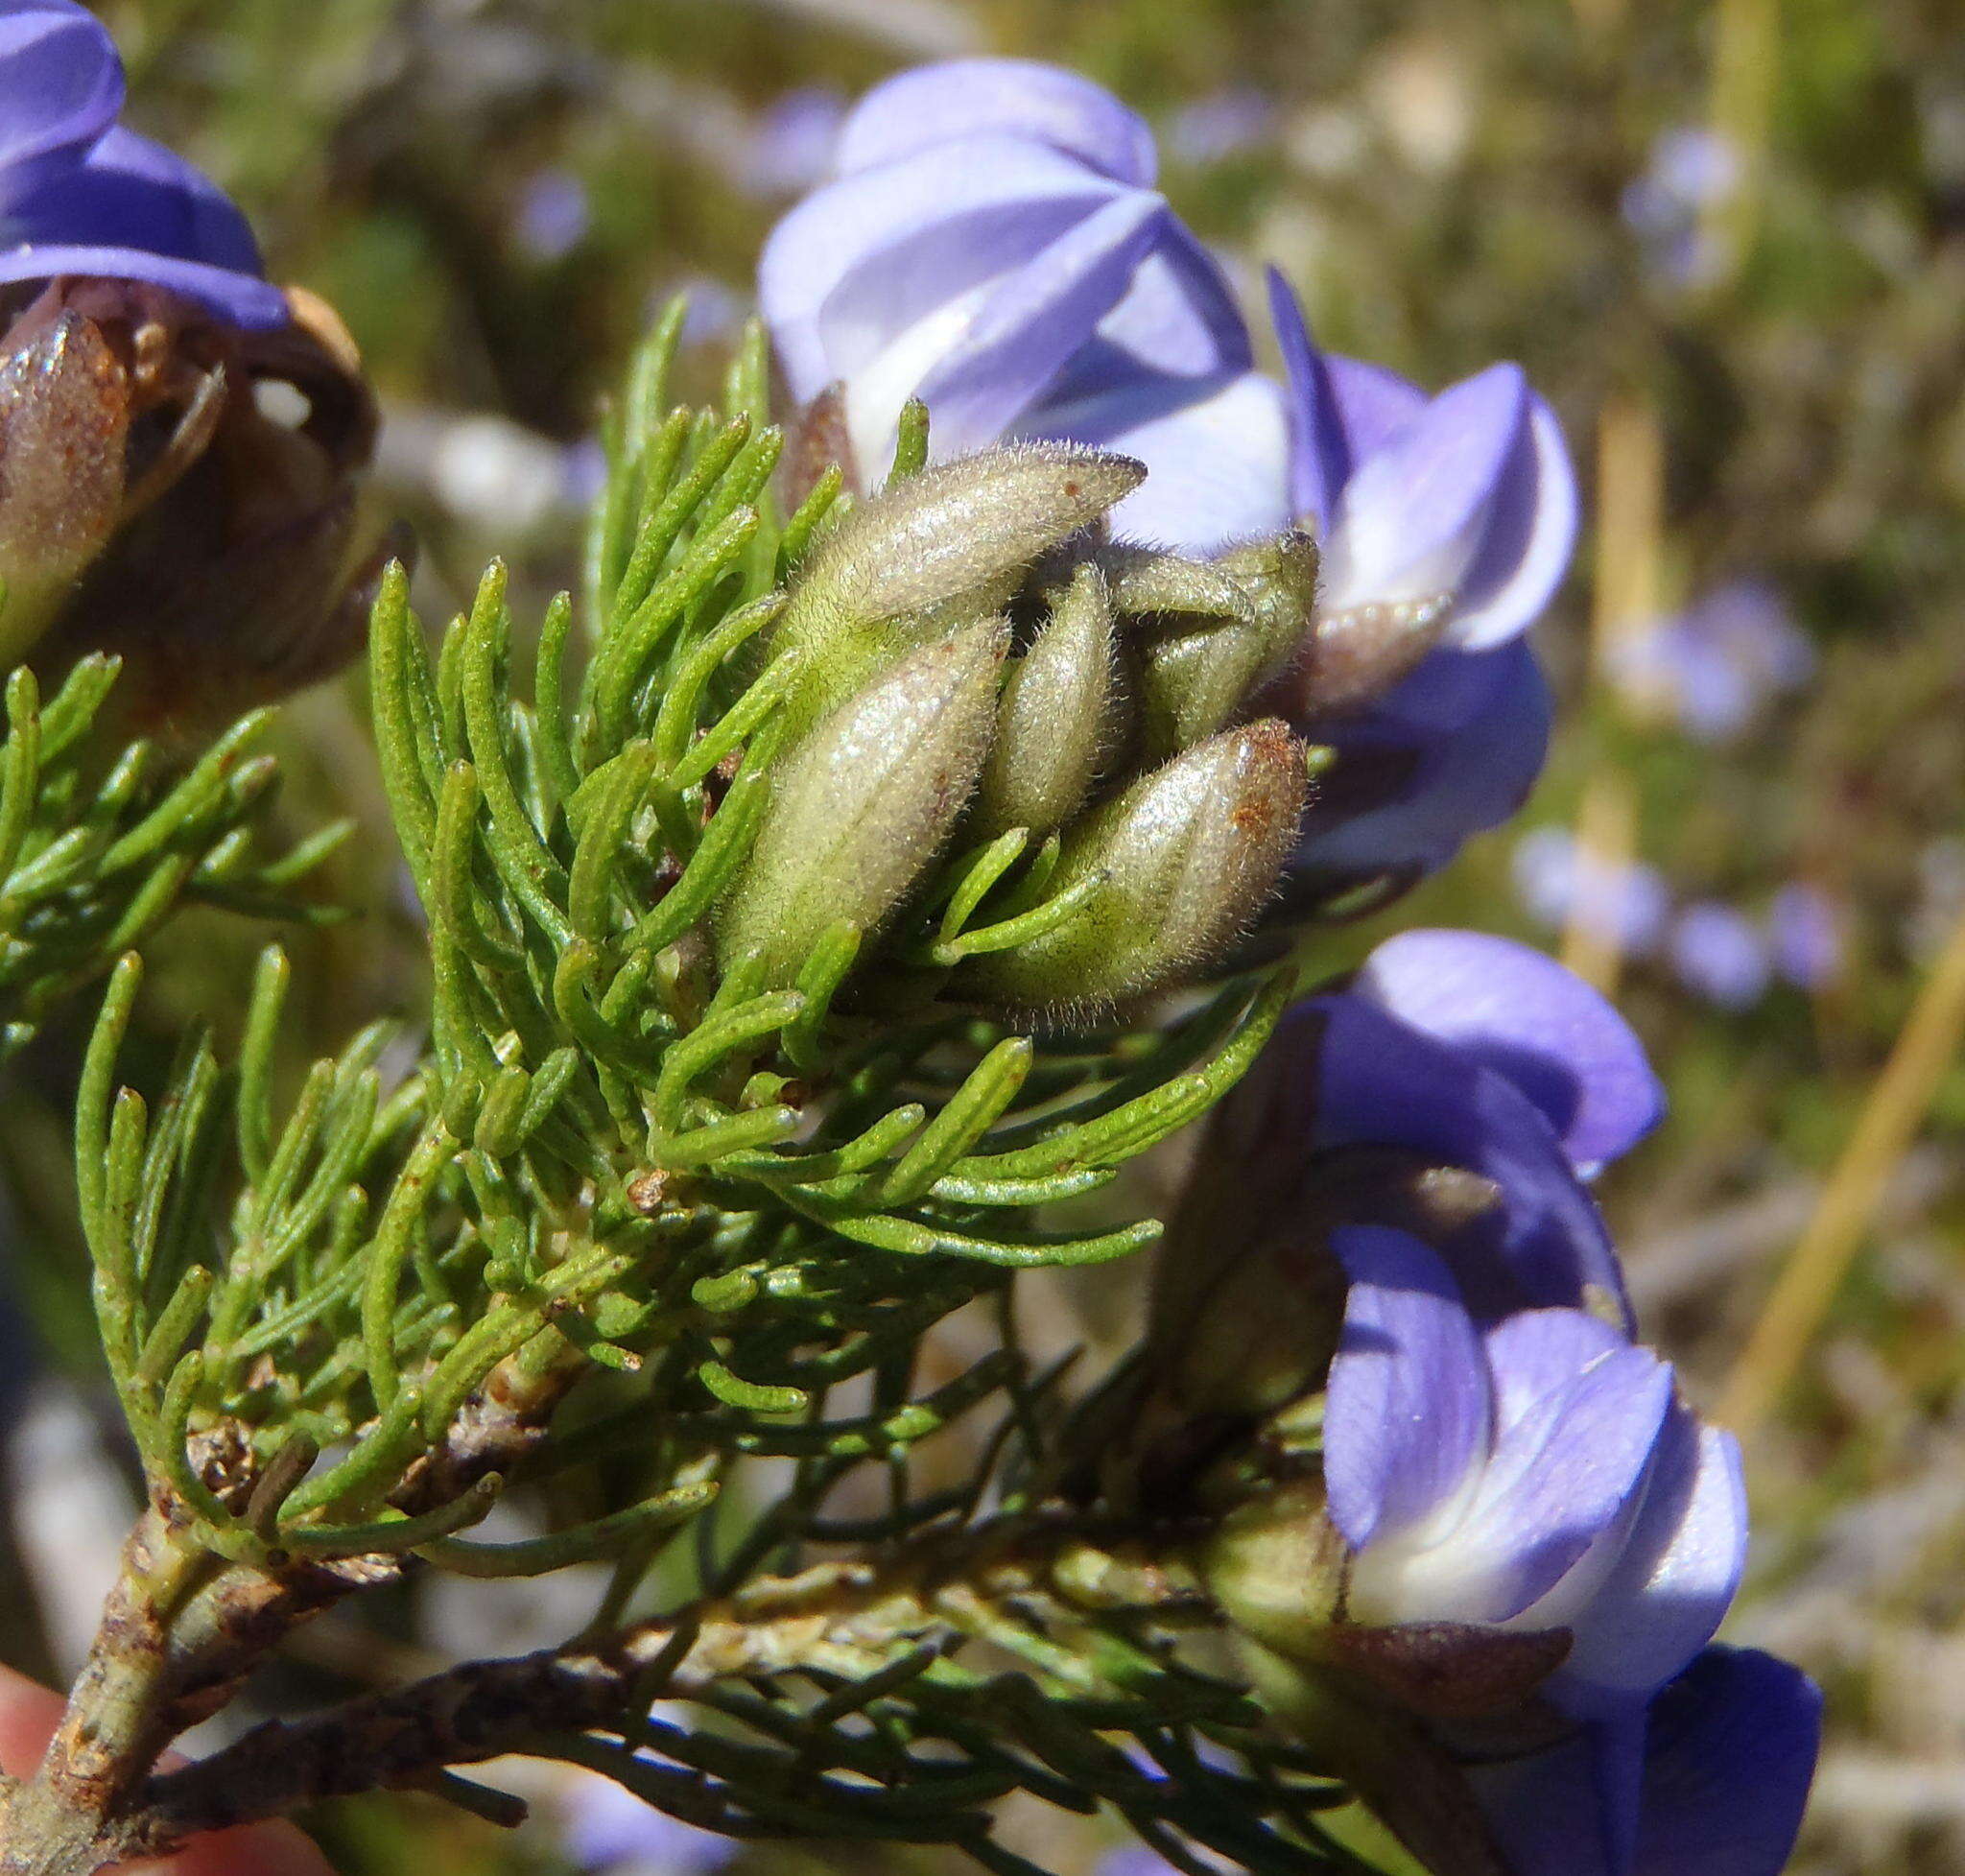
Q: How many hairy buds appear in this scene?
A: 5